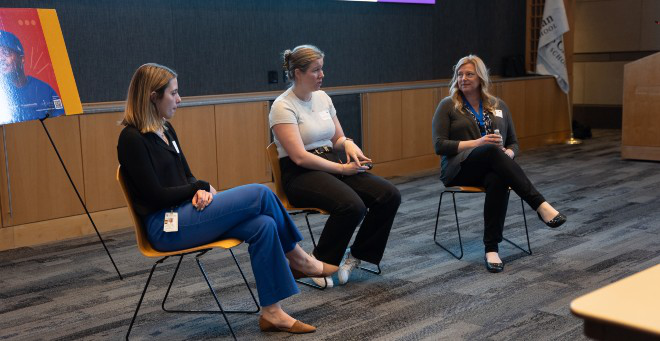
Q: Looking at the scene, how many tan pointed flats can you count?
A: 2